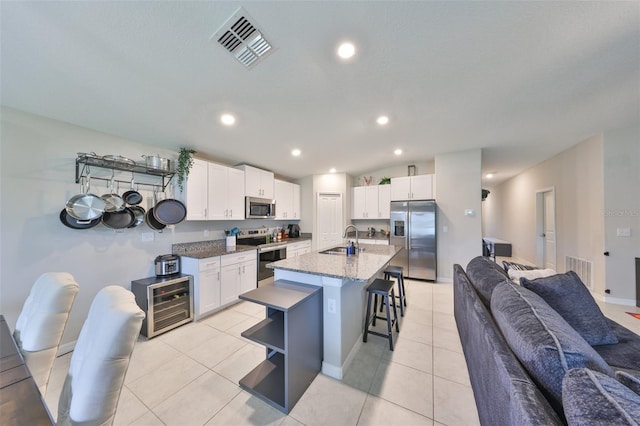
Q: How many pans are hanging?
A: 8